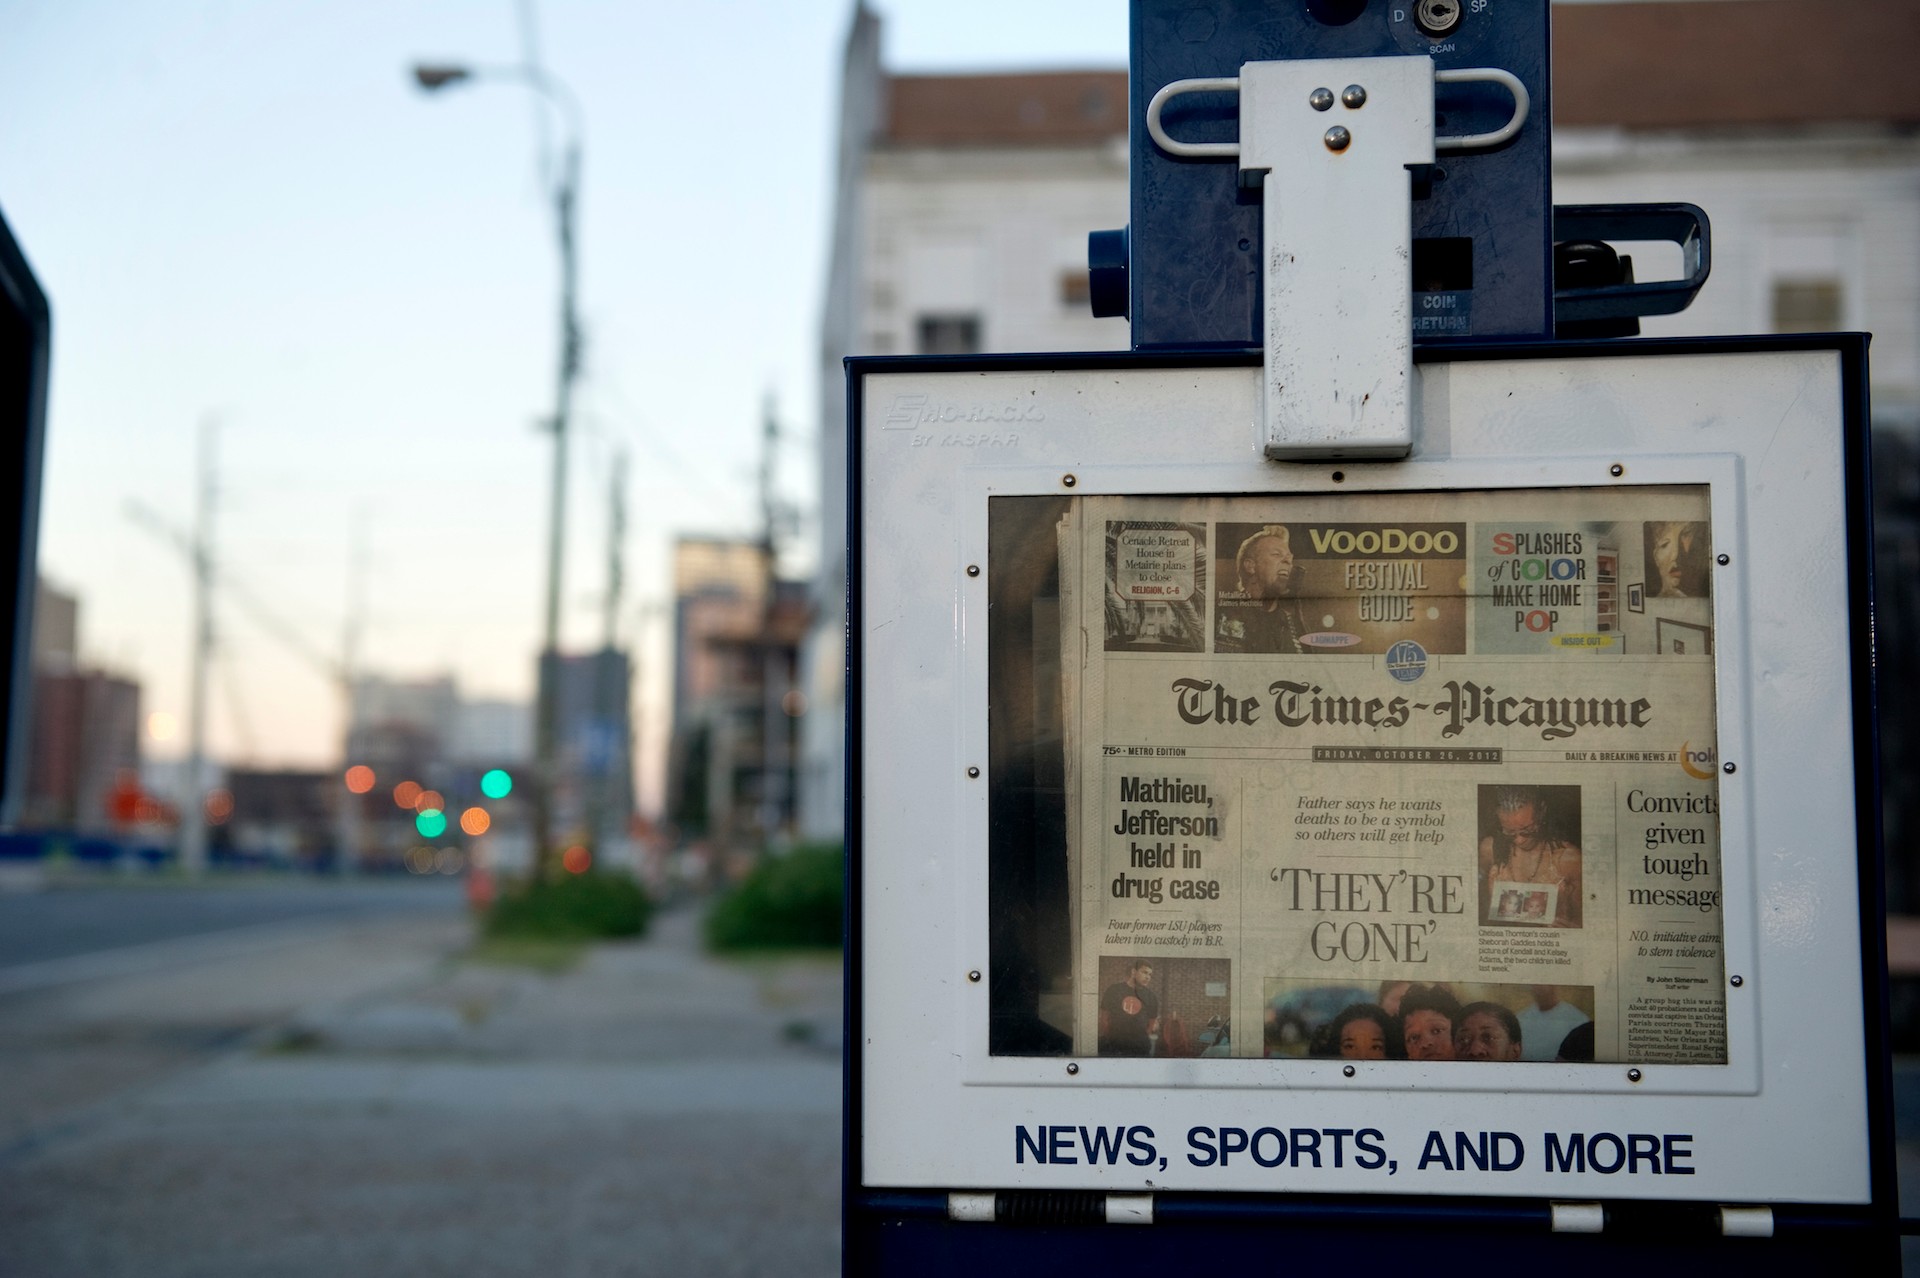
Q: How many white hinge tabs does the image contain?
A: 4